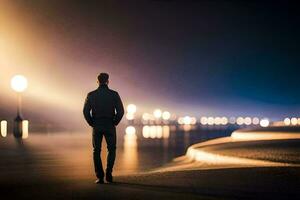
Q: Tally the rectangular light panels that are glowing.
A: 2